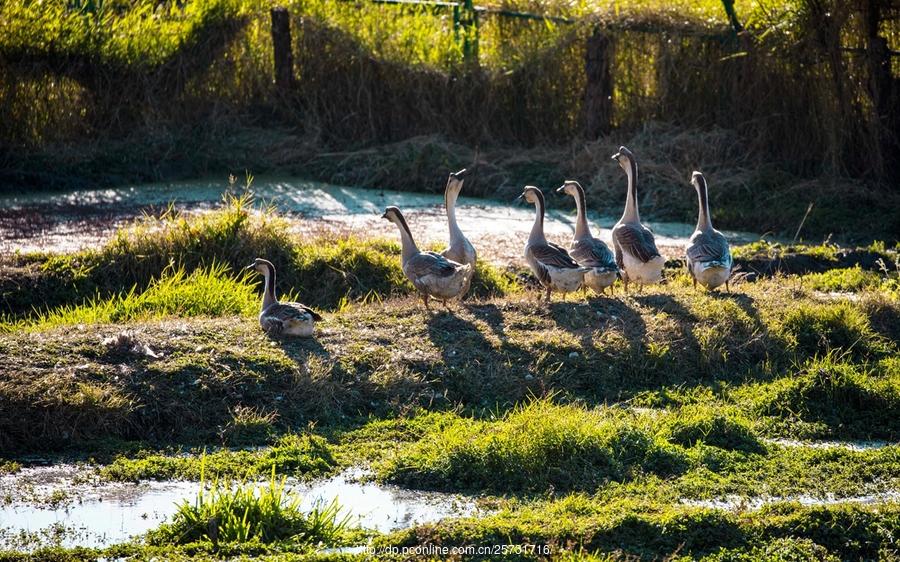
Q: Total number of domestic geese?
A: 7